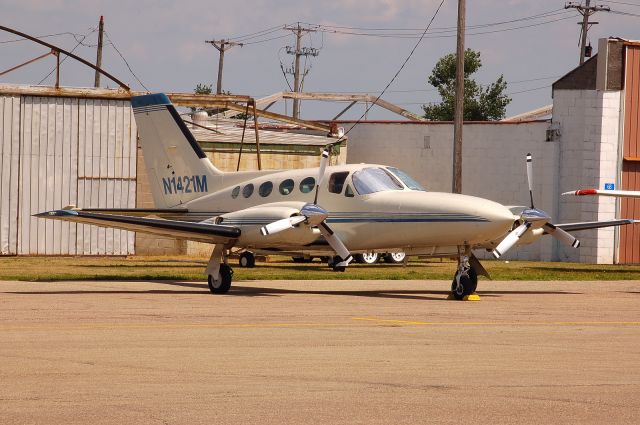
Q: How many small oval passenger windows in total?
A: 5